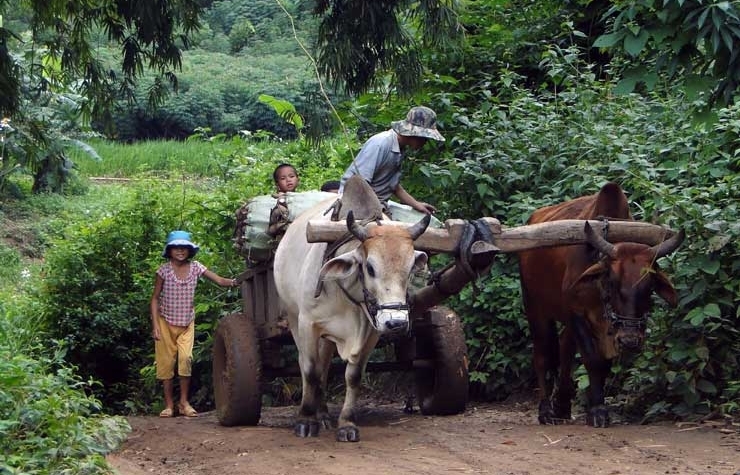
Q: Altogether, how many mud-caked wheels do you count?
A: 2